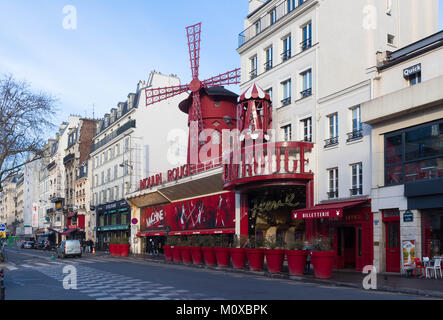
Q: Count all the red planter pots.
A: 14